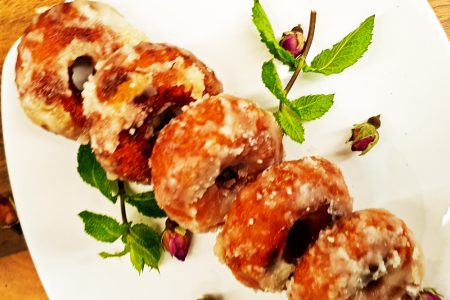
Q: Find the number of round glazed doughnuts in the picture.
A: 5